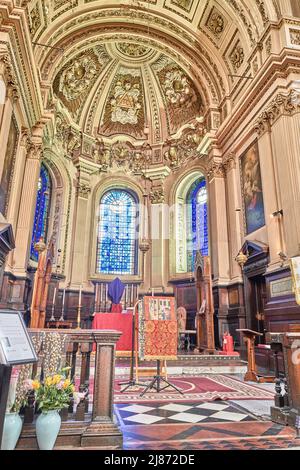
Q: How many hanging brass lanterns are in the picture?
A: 3